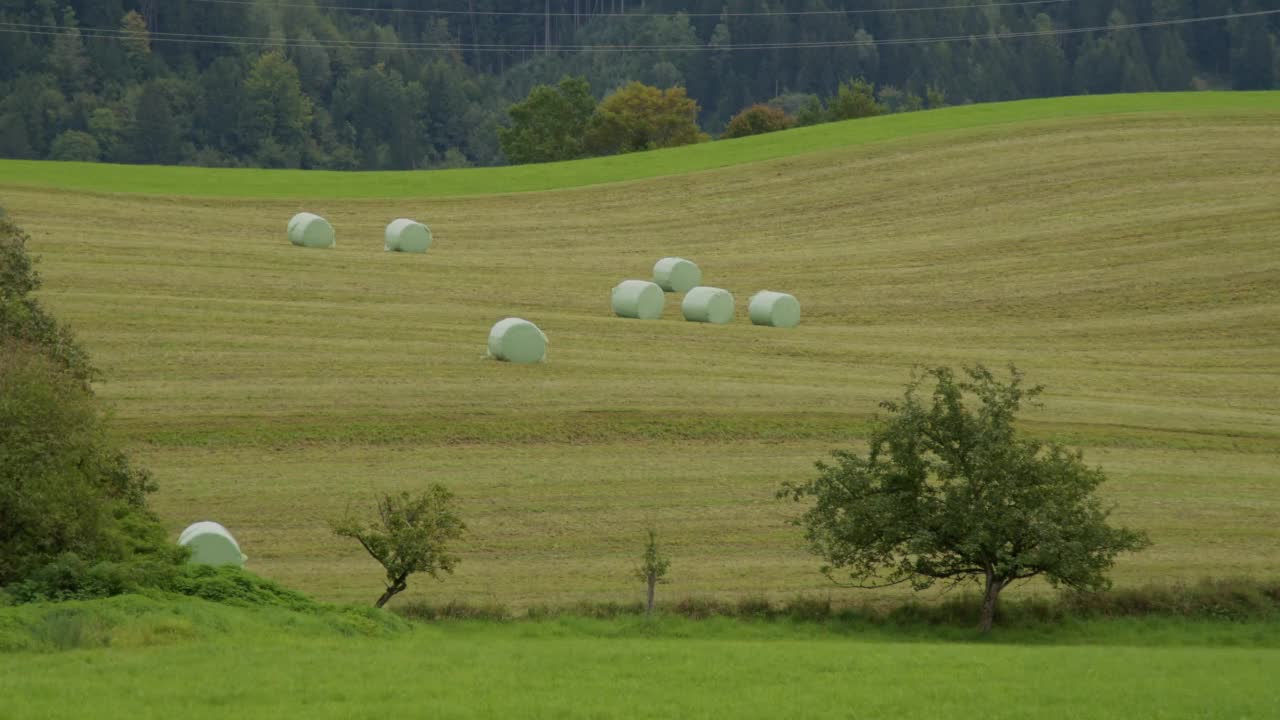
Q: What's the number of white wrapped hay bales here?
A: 8